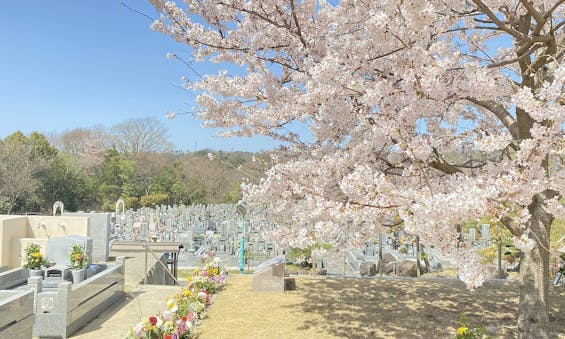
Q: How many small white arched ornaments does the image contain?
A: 2